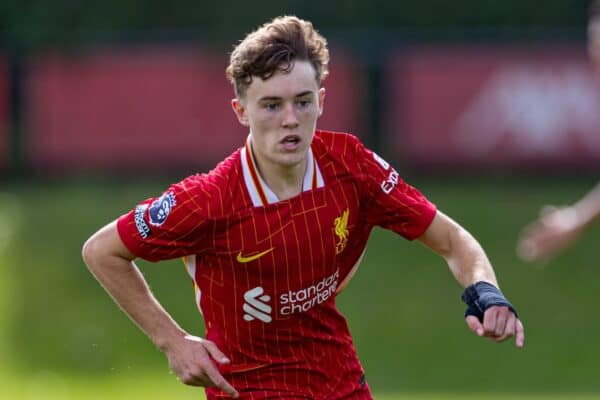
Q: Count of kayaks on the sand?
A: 0